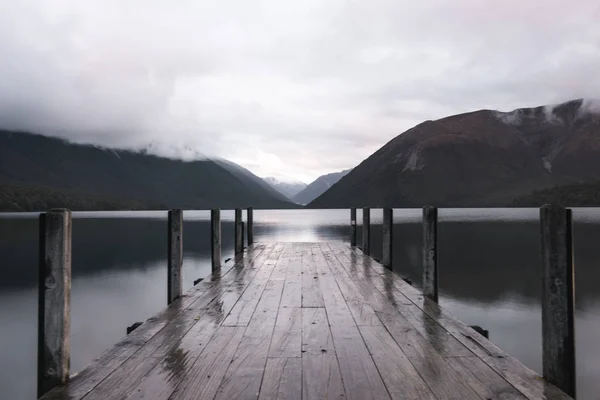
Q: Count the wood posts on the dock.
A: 10